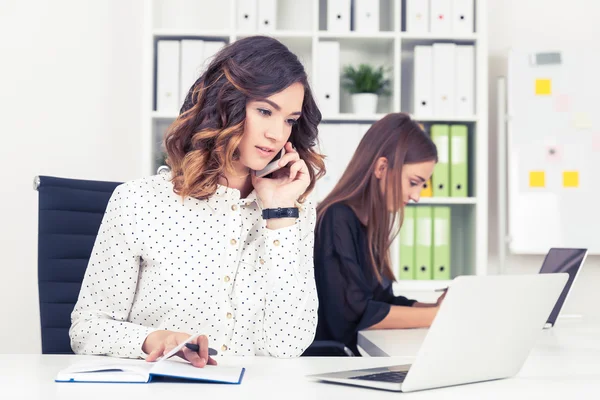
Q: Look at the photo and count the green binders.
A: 5